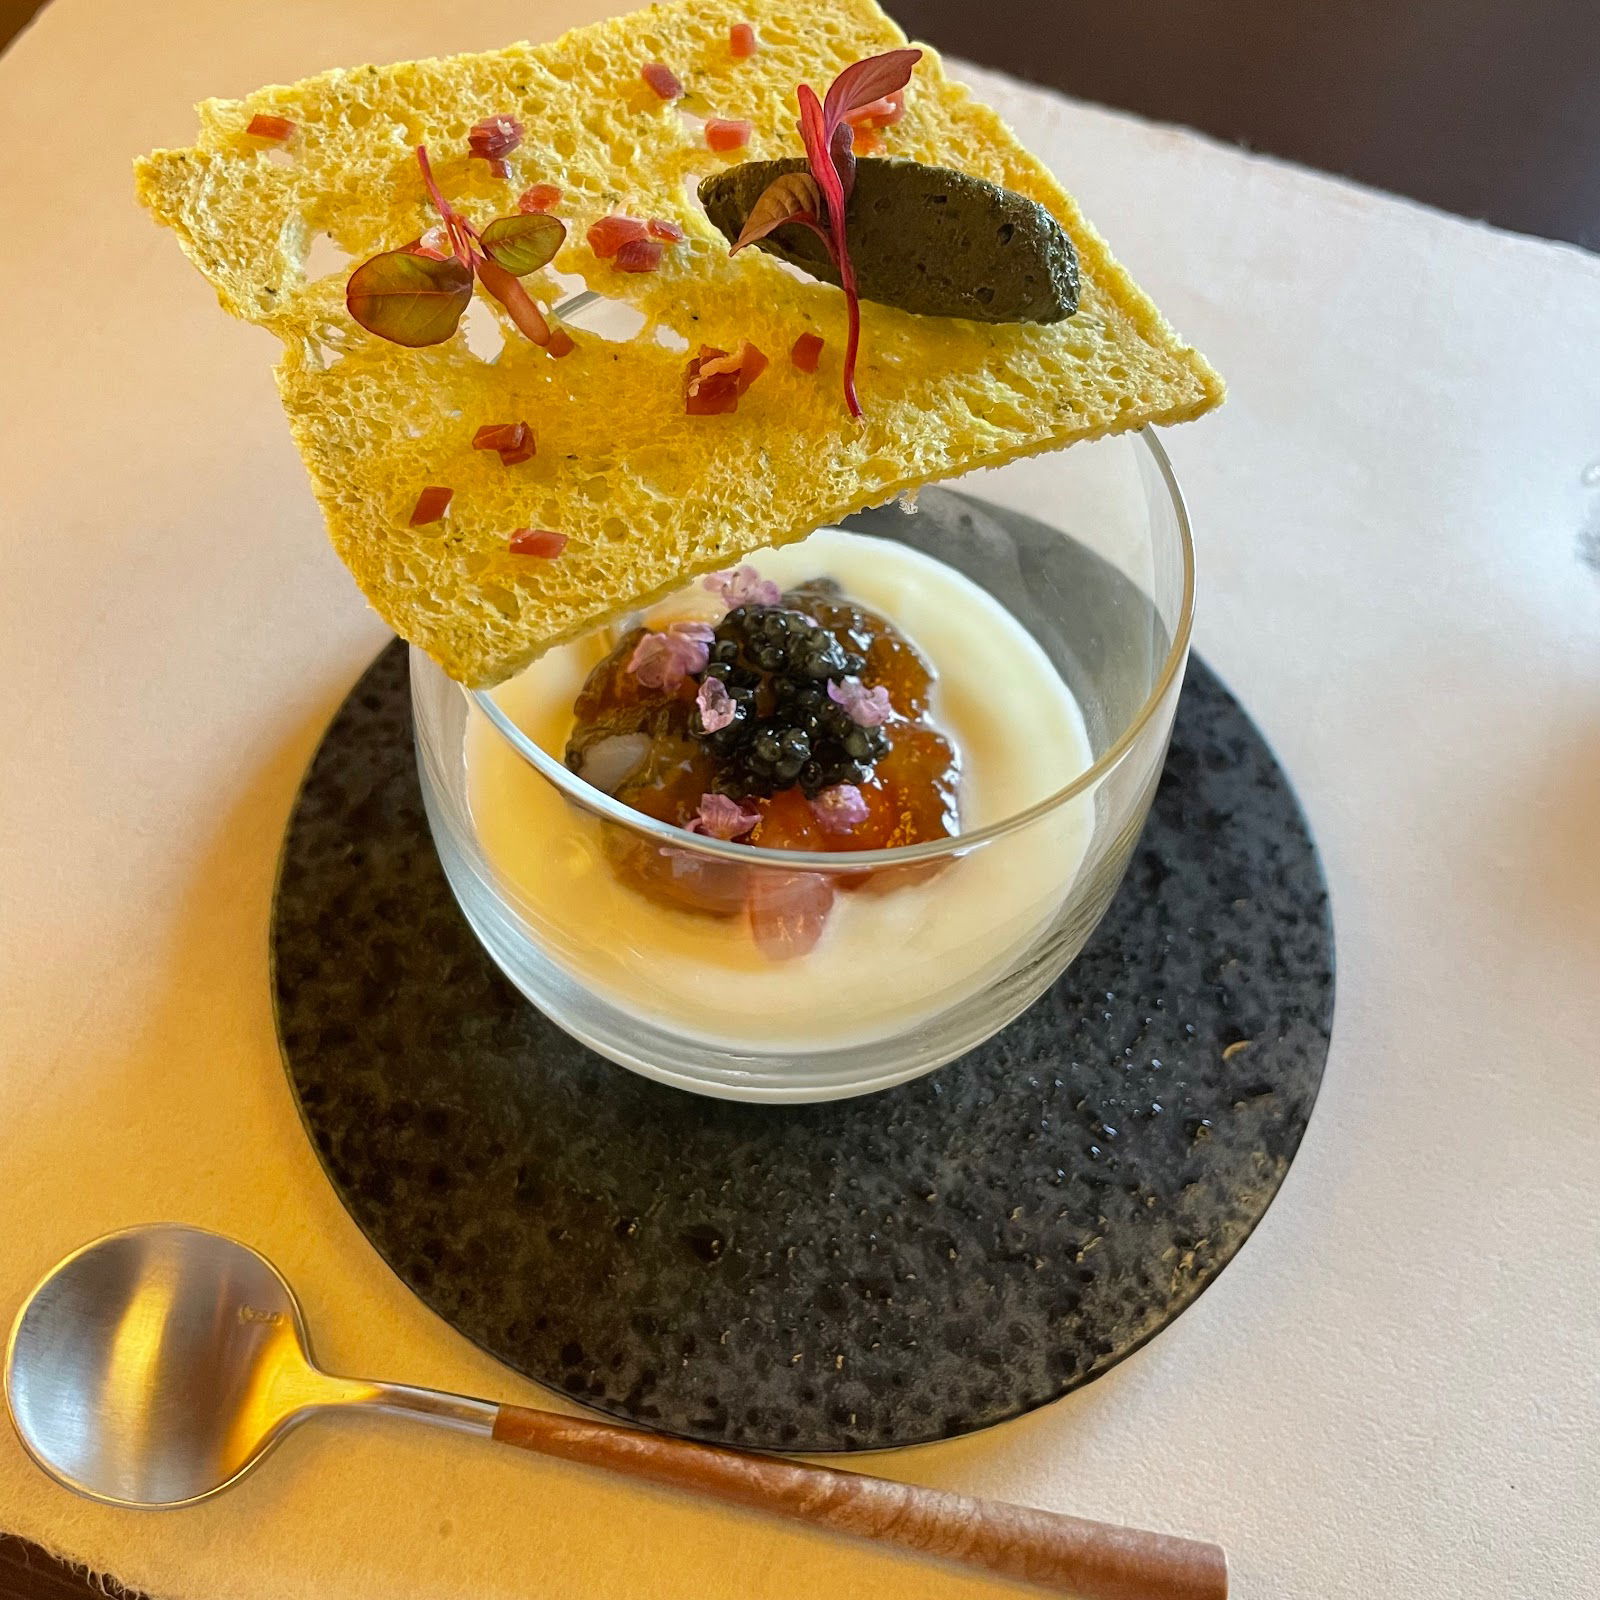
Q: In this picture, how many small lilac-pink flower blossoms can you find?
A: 6